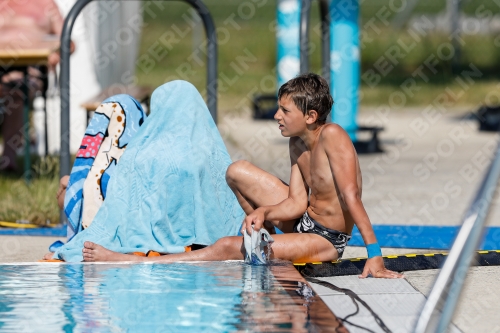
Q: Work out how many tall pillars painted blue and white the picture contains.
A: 2